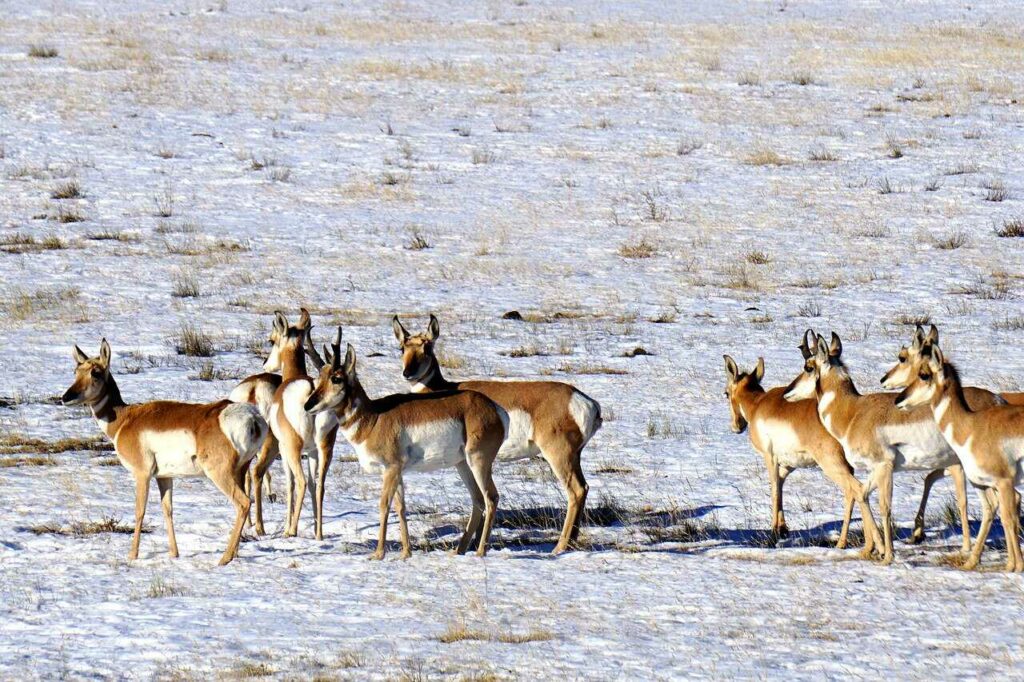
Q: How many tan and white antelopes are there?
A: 9